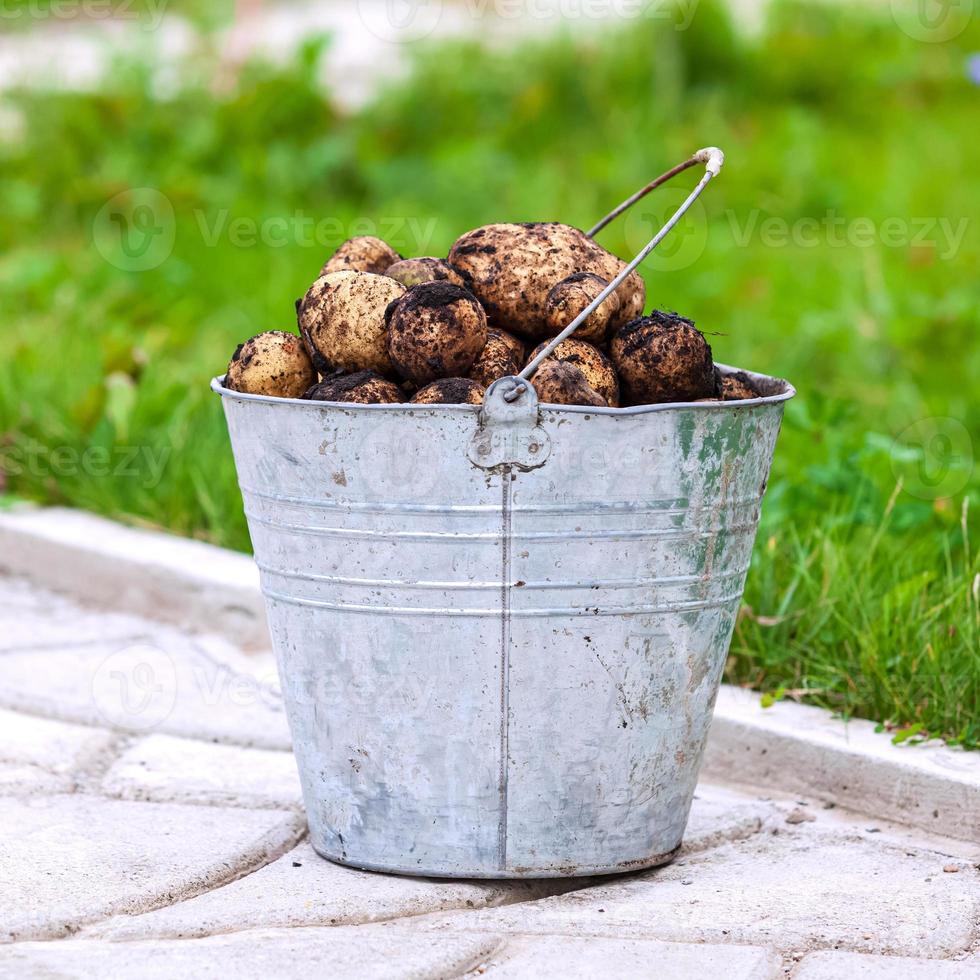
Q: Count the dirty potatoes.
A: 14